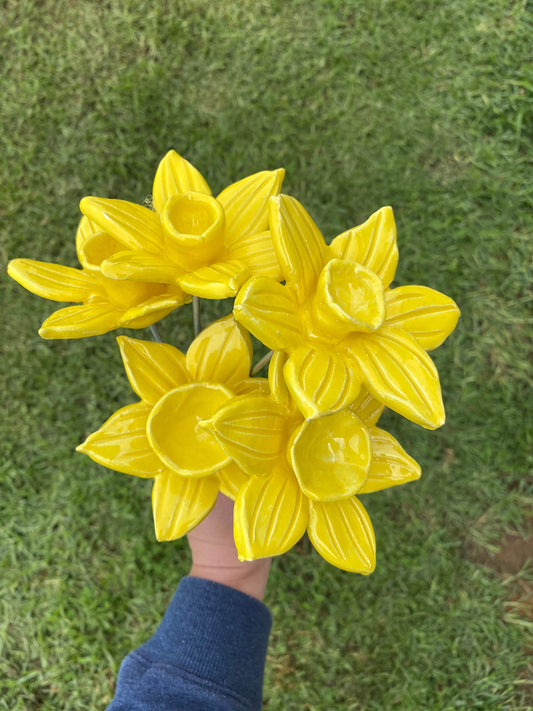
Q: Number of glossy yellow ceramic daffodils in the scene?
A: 5